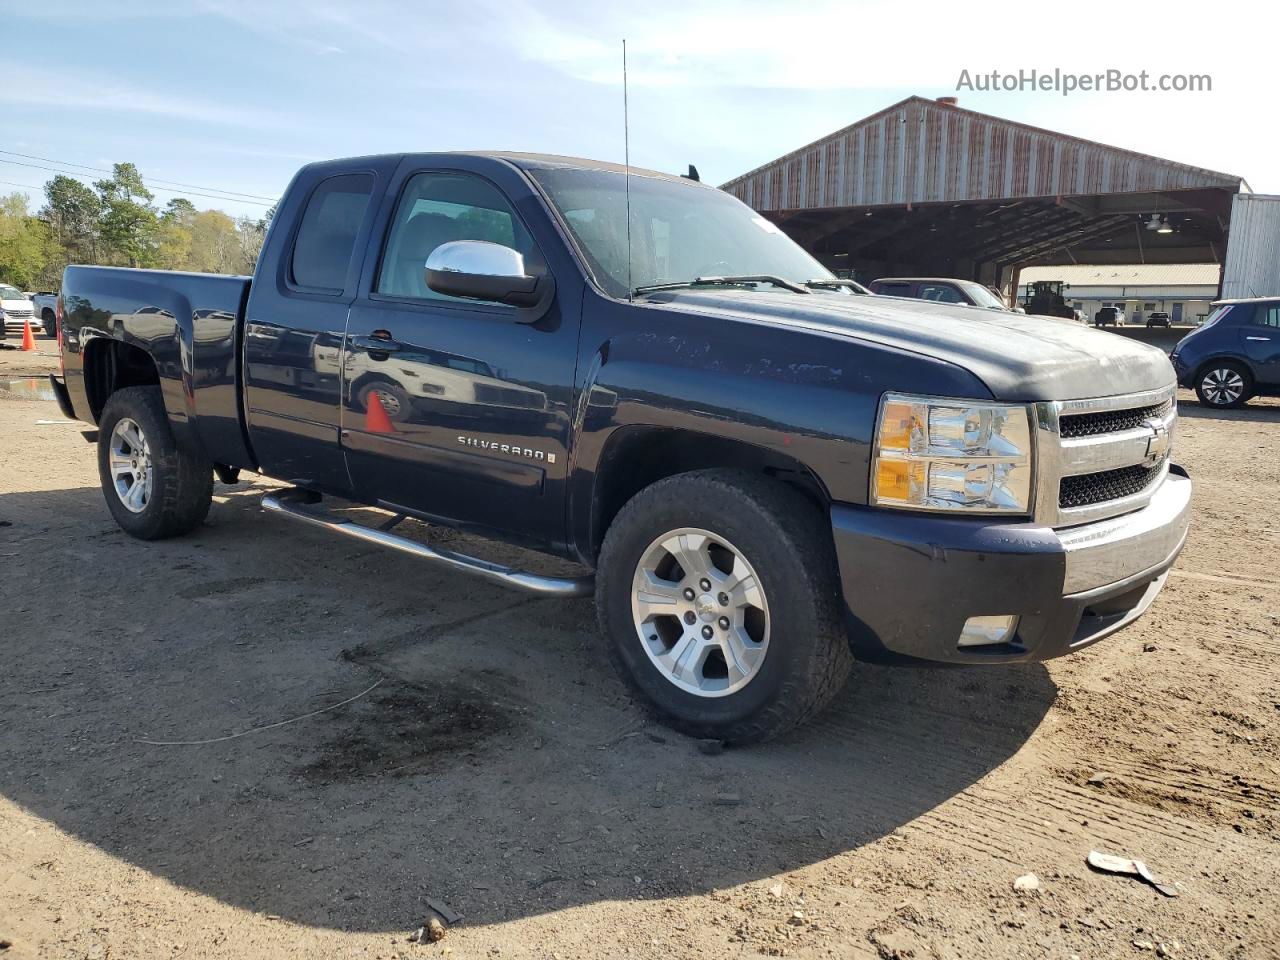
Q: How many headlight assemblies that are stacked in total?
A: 2